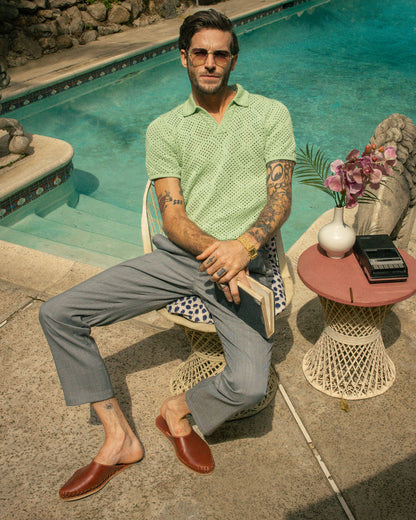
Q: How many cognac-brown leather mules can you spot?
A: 2